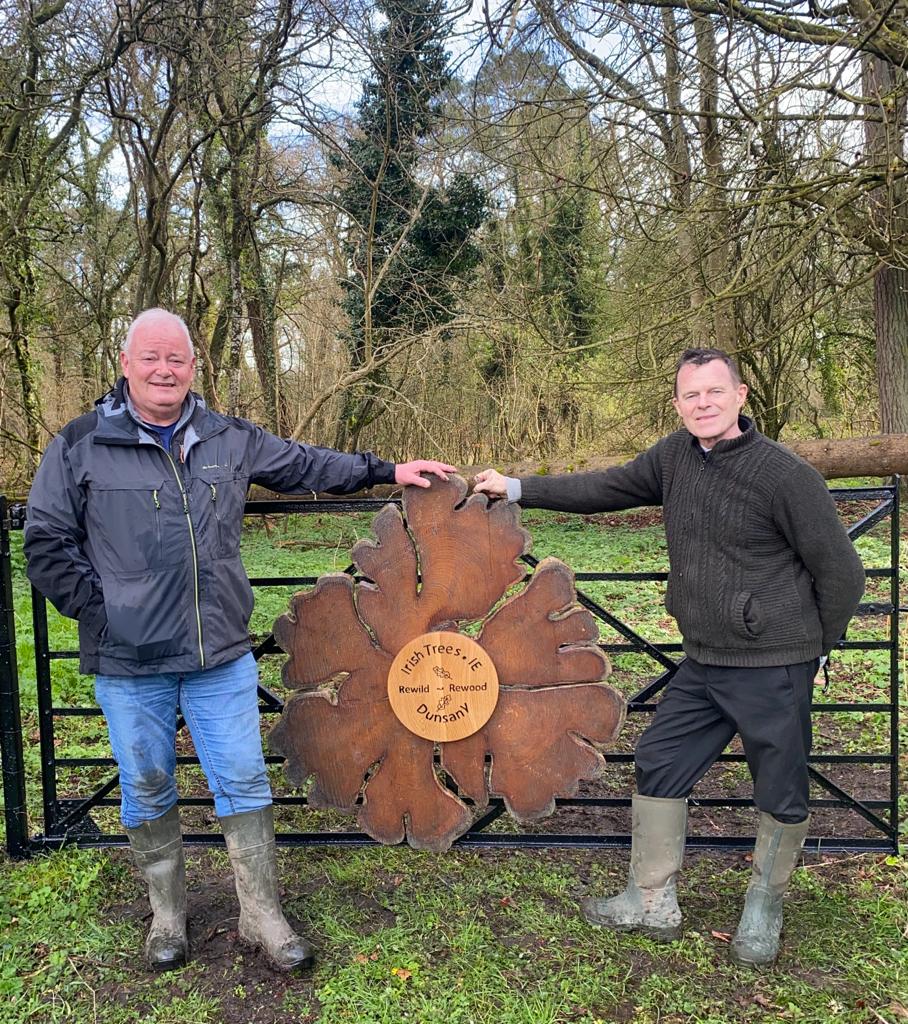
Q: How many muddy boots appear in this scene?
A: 4